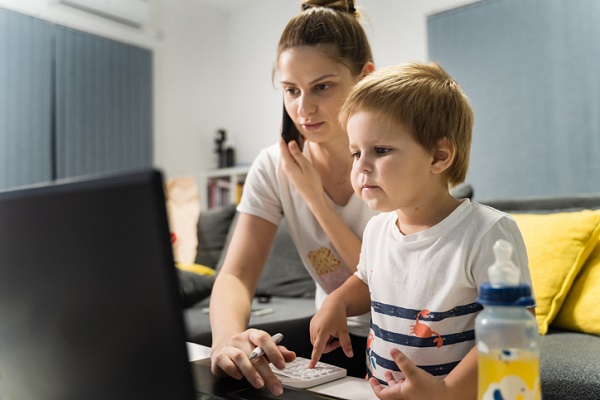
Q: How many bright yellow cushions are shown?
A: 2